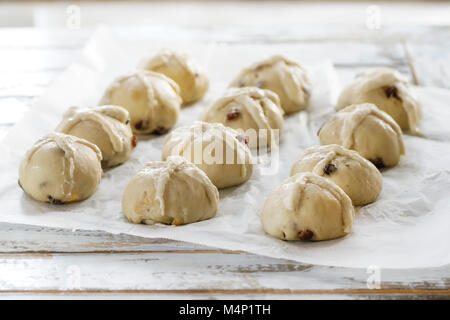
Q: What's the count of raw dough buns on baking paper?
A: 12